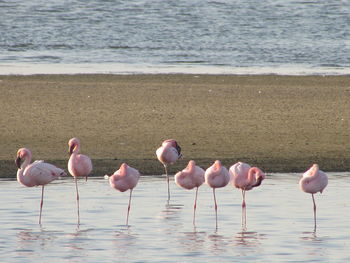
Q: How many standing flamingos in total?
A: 8